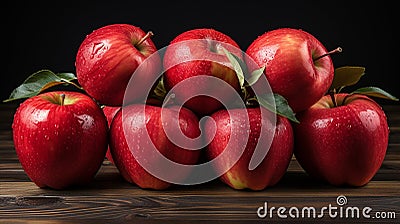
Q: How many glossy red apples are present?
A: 7